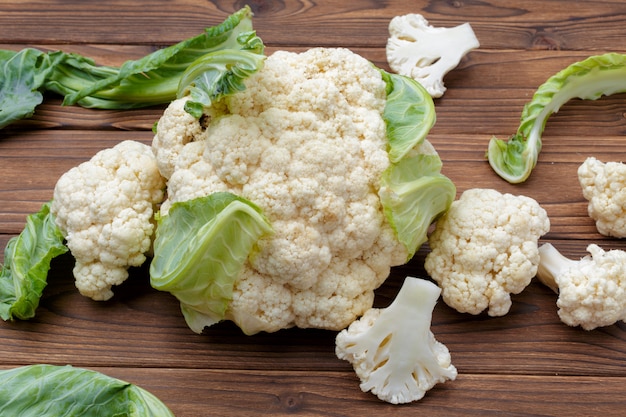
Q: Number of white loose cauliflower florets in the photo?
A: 6